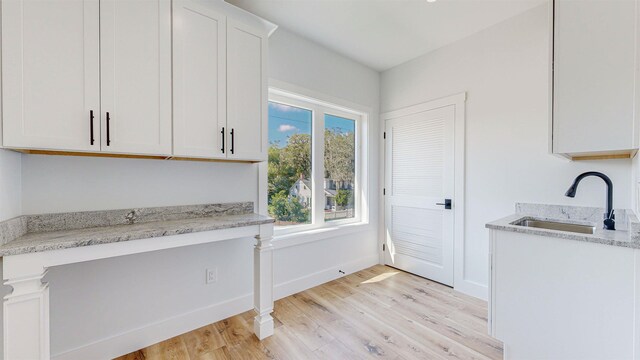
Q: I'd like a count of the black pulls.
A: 4